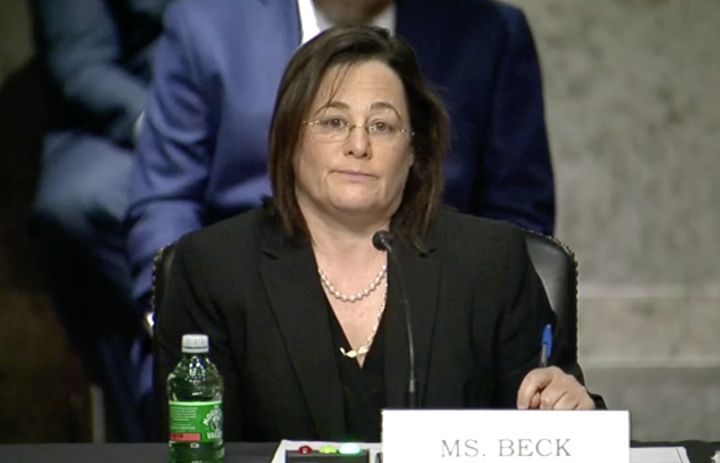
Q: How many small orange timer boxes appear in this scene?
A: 0